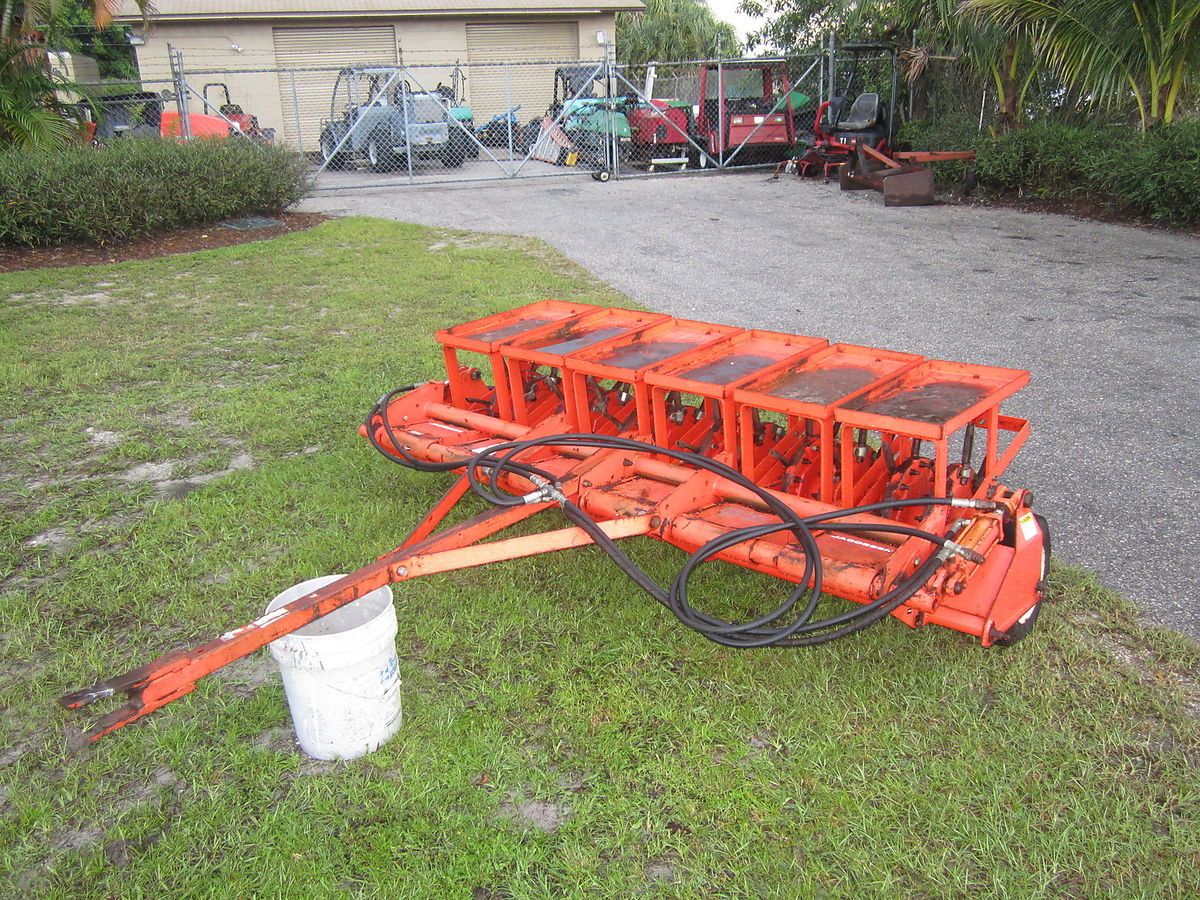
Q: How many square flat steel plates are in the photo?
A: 6